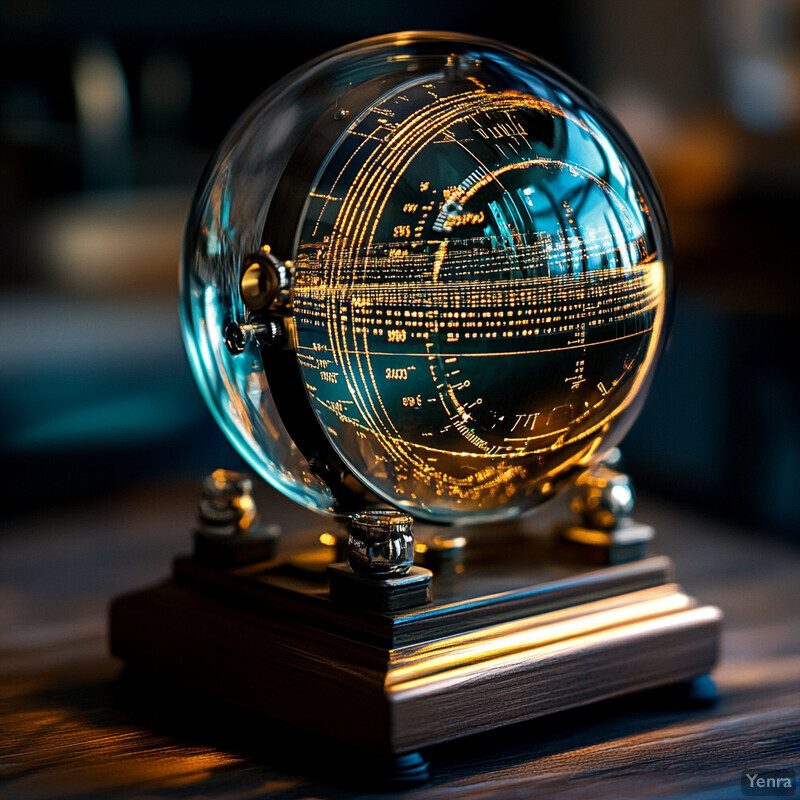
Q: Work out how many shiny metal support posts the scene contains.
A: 3